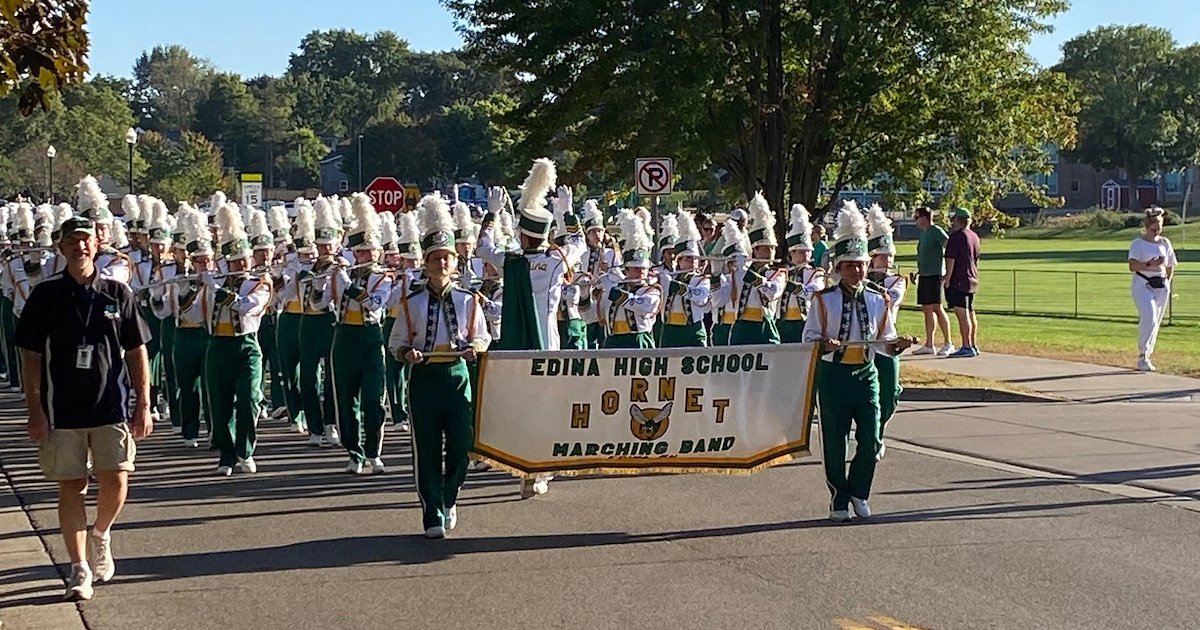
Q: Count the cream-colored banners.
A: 1